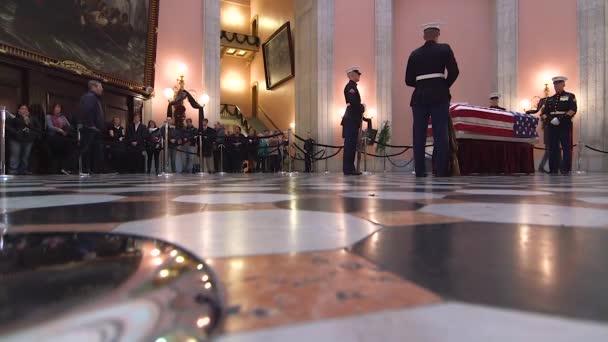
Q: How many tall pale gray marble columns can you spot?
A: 5